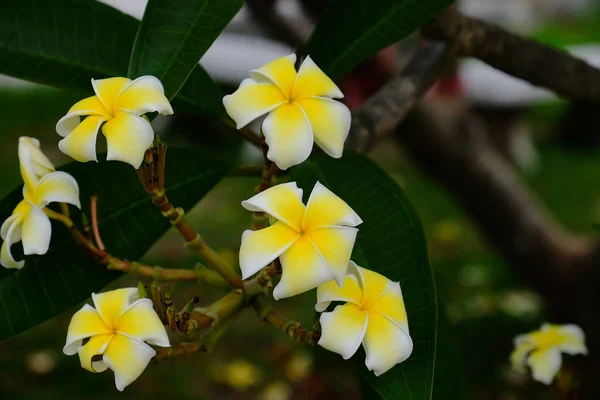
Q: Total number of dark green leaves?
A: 5